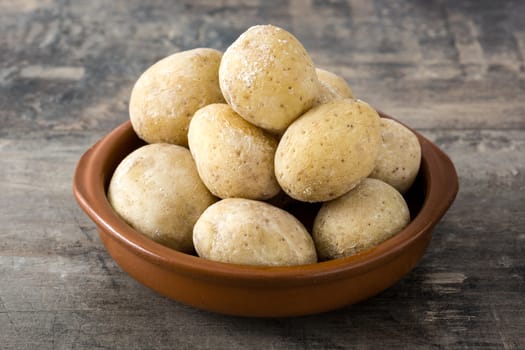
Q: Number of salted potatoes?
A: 9